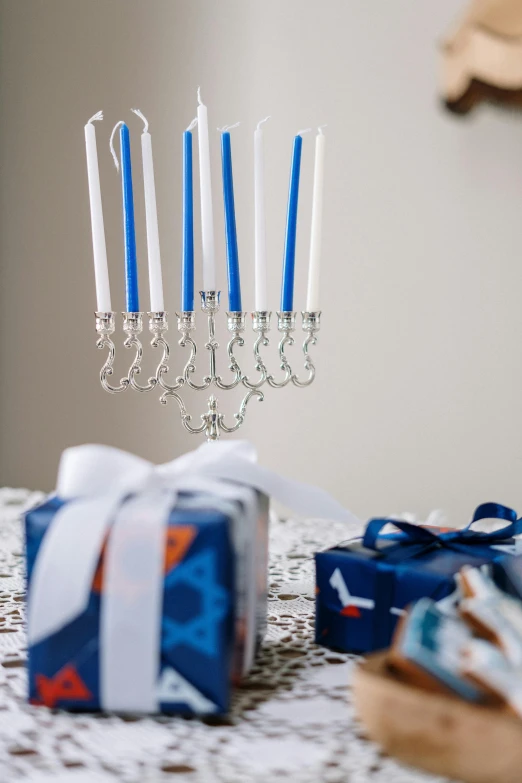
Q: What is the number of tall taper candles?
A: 9